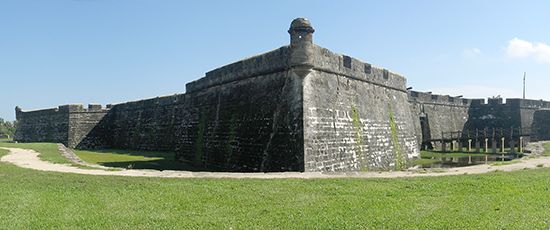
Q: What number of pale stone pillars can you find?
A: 5